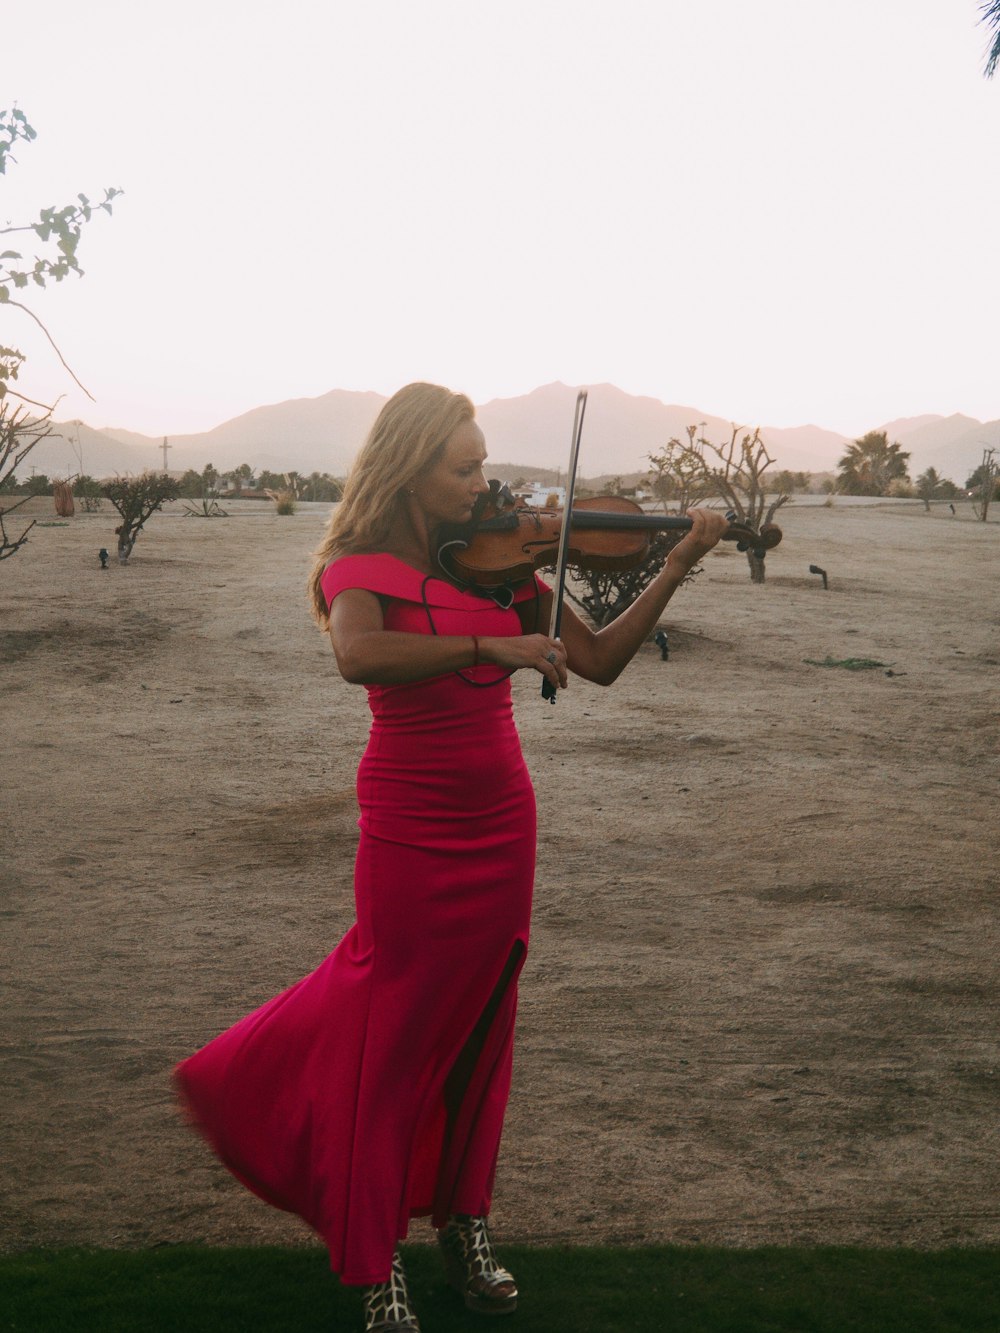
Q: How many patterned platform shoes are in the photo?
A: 2